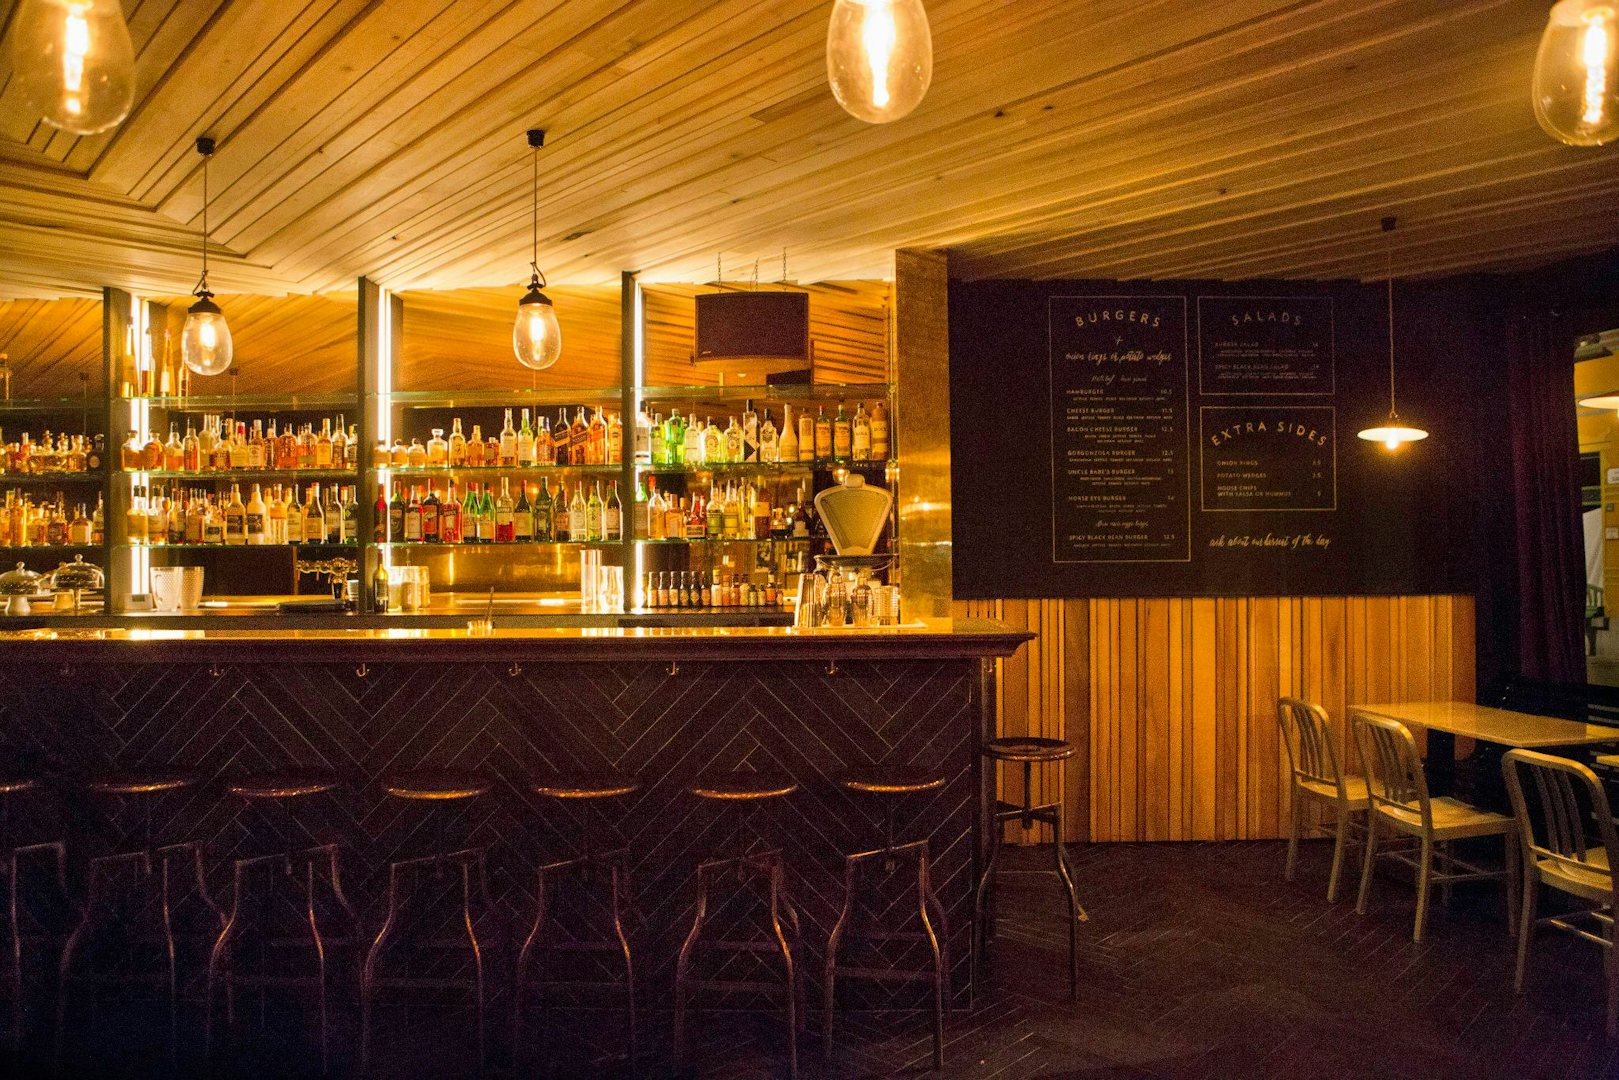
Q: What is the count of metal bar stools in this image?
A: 8